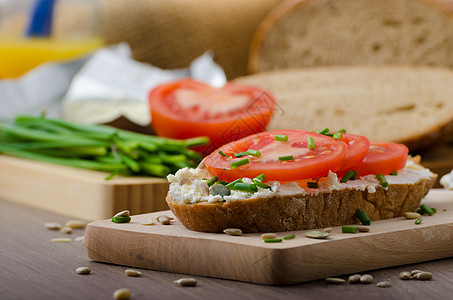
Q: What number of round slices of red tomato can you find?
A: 3